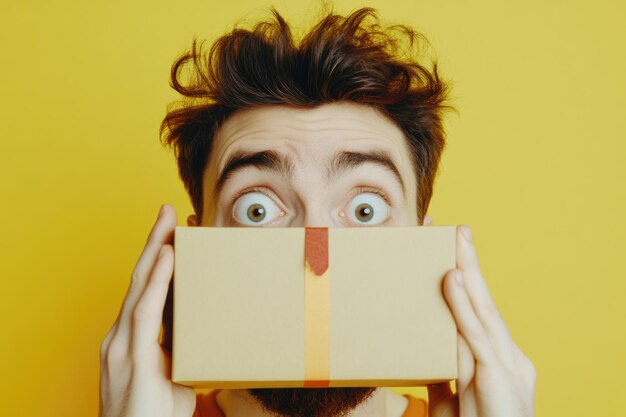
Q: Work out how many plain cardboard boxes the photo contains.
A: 1